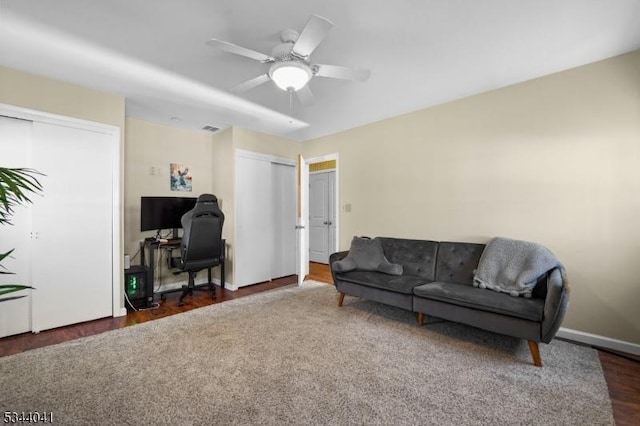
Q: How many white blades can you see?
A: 5